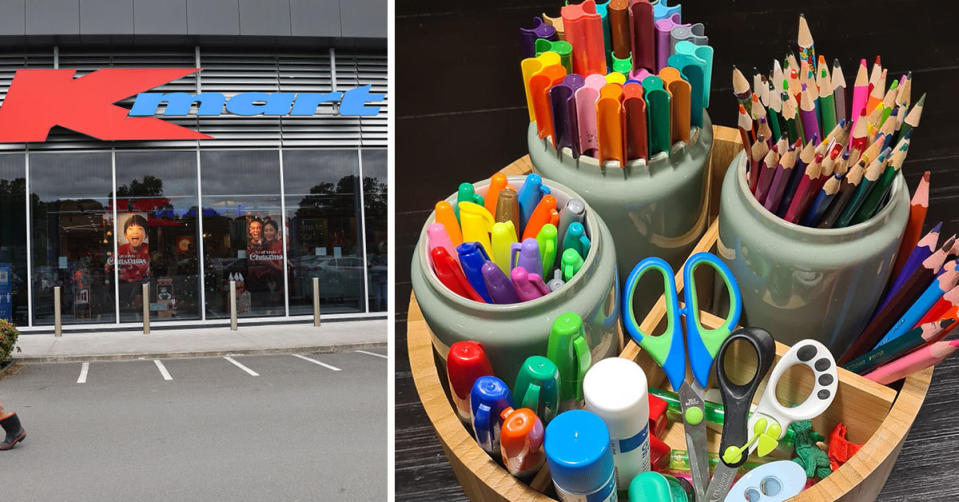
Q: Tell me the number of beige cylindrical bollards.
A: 4